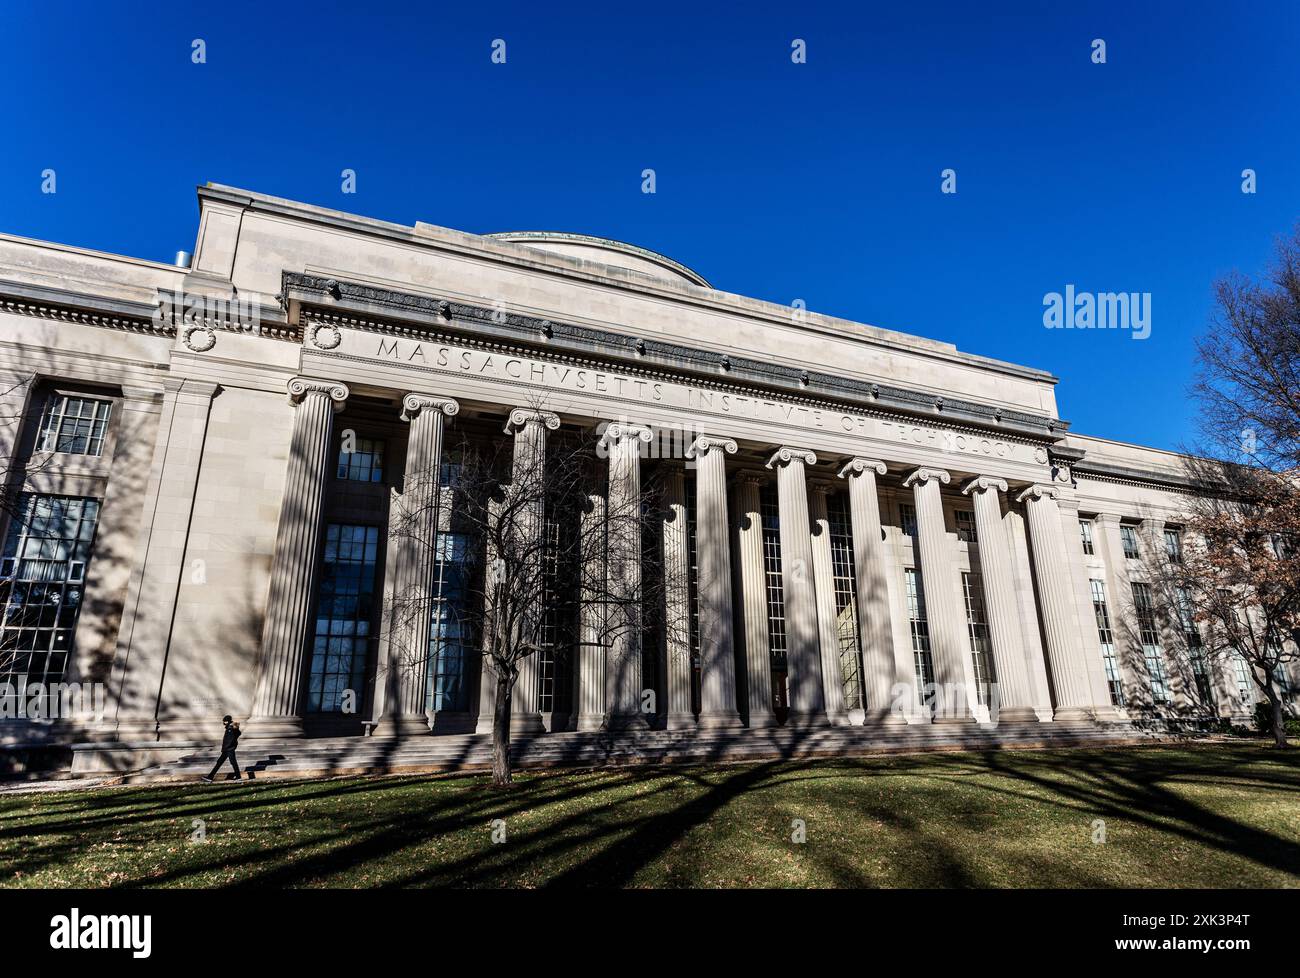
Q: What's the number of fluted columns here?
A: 14